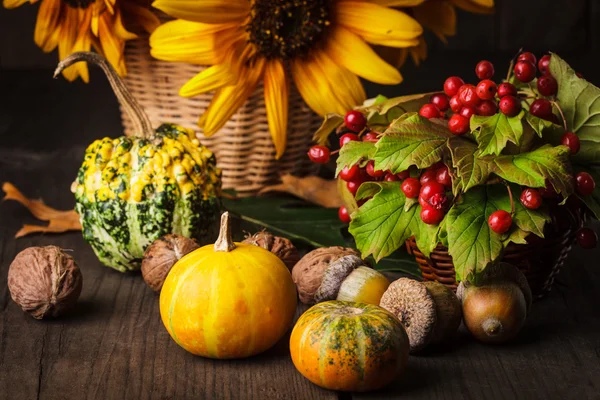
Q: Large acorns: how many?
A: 3